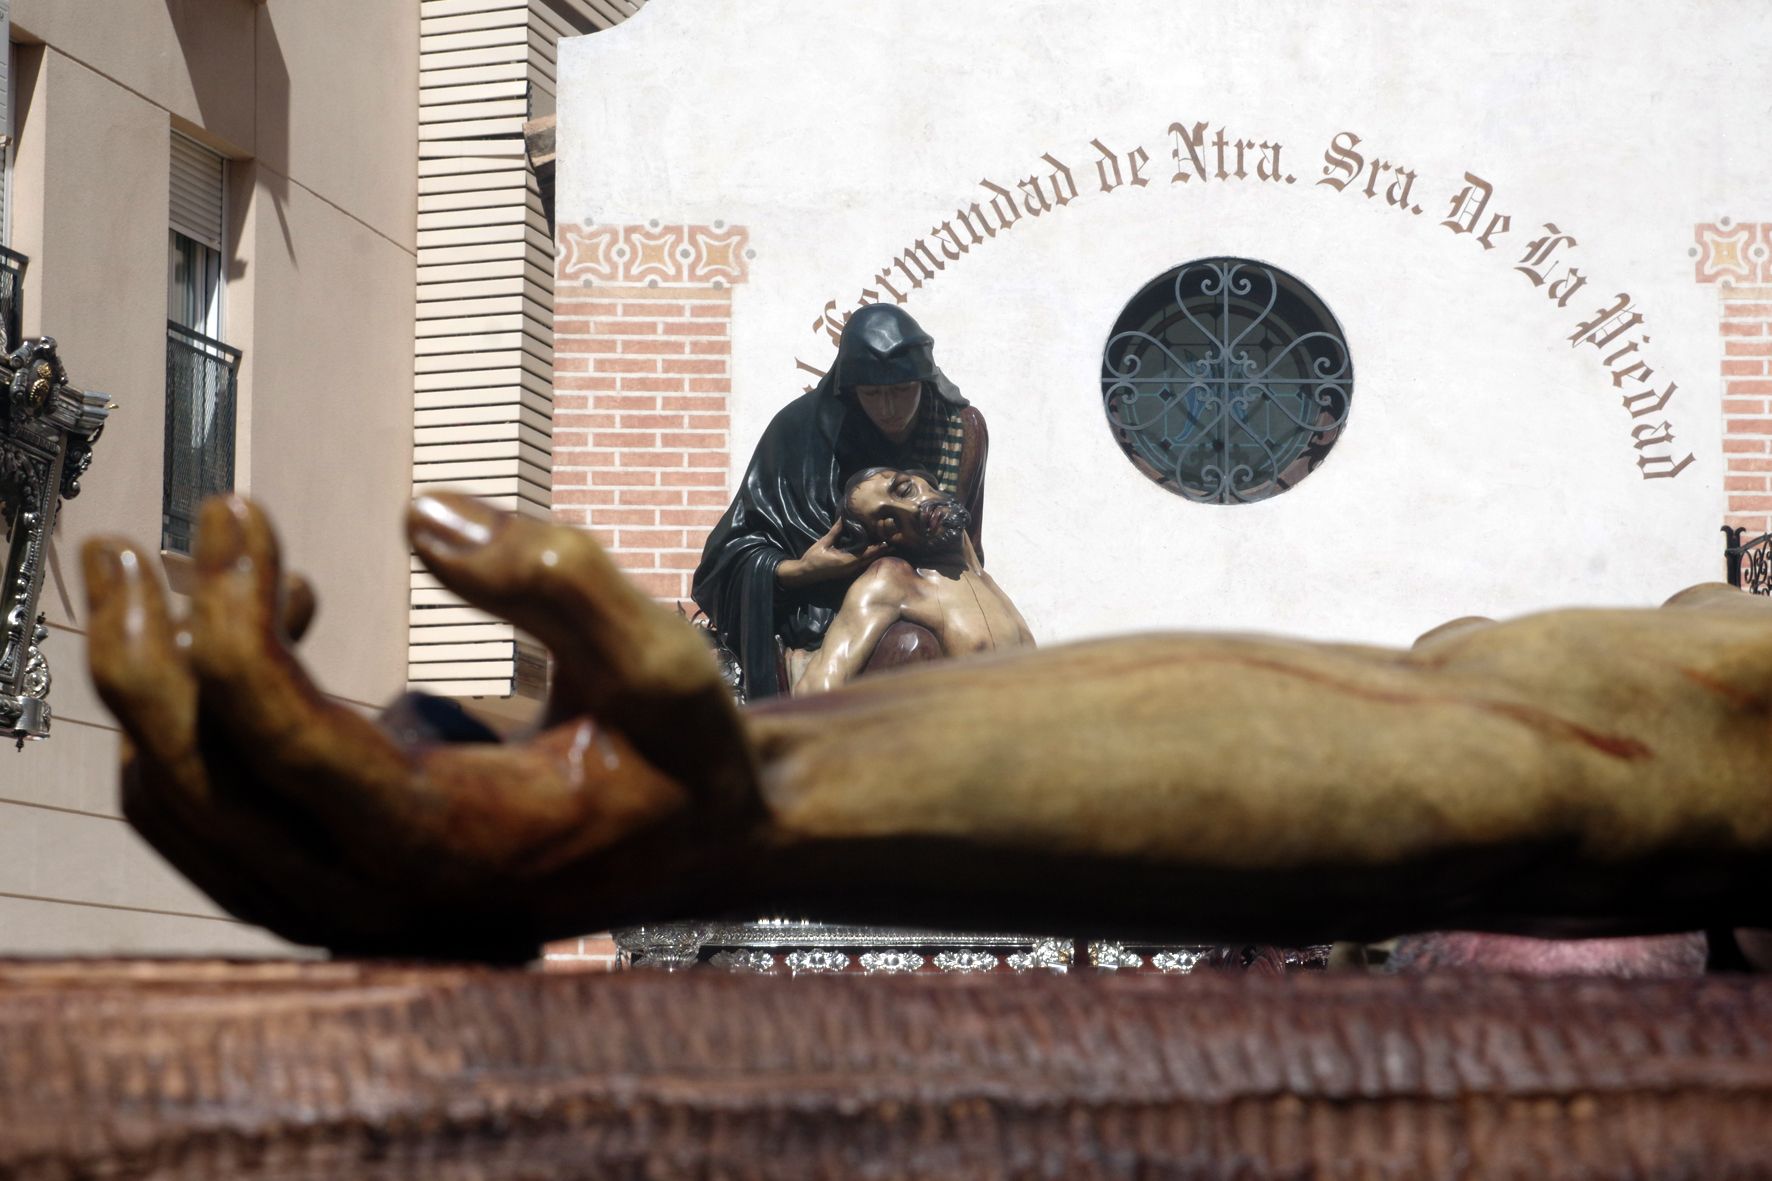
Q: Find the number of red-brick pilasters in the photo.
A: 2